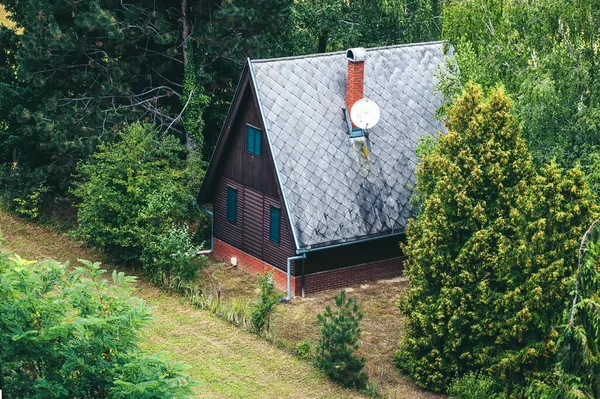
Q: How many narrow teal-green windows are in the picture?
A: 3